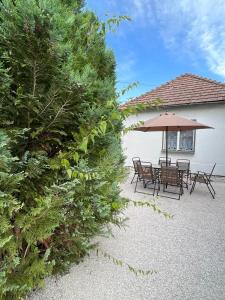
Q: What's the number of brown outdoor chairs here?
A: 6